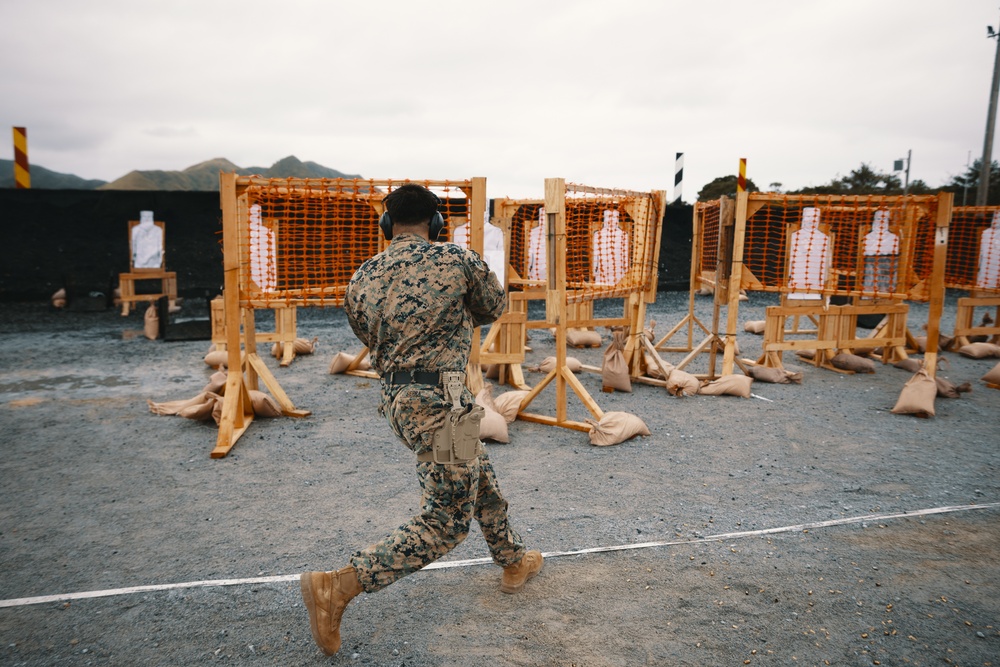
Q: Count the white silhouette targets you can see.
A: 8